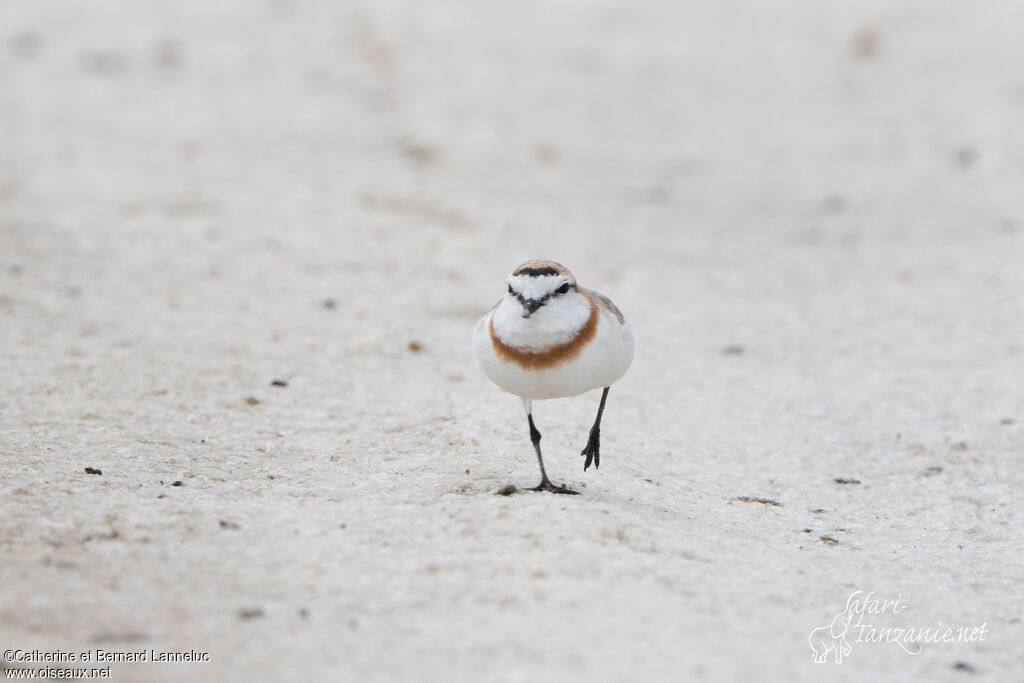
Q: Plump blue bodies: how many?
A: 0